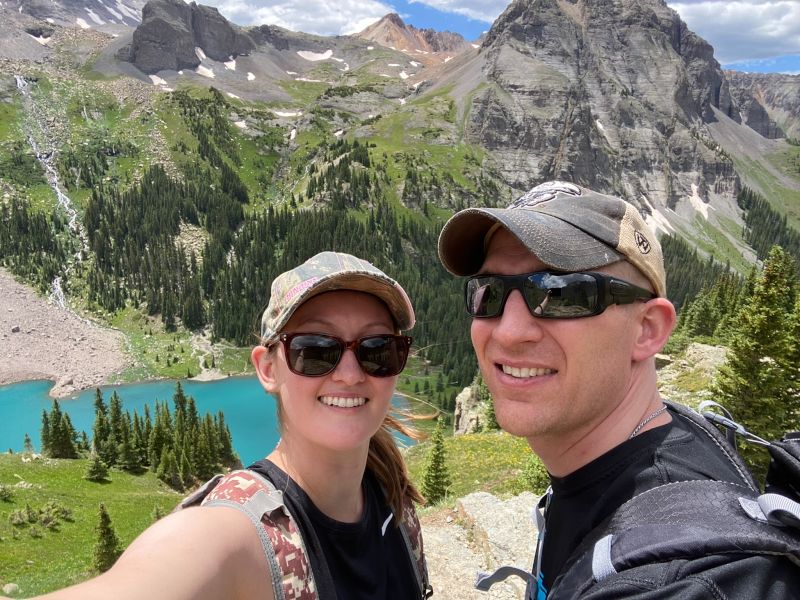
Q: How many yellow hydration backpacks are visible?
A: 0